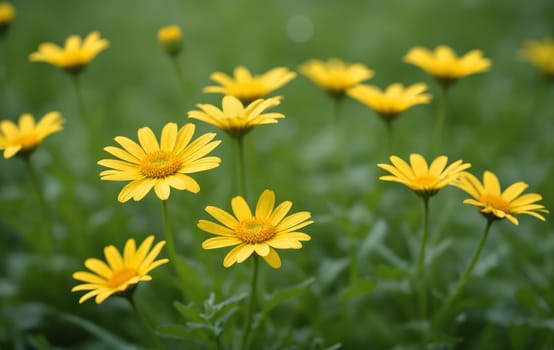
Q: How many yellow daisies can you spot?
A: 15